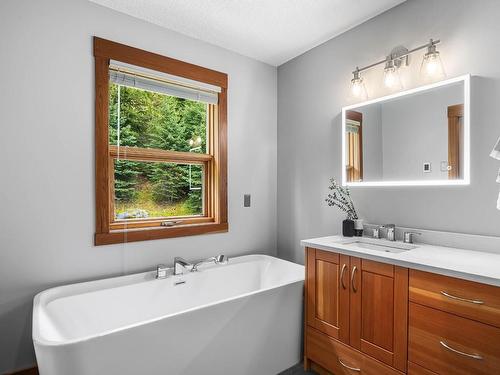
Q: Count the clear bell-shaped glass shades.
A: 3